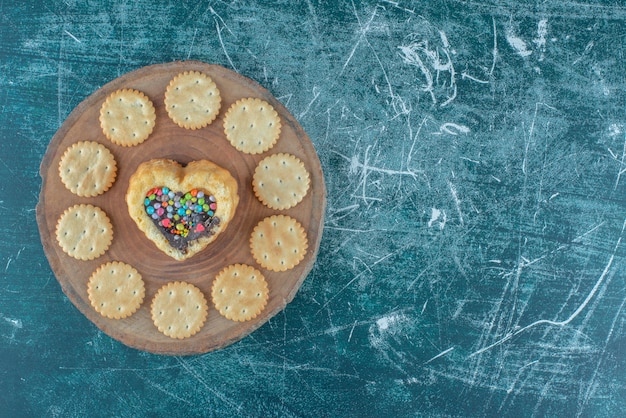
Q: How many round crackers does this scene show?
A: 10